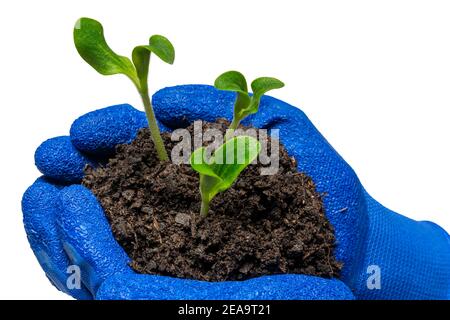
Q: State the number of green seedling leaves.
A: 6